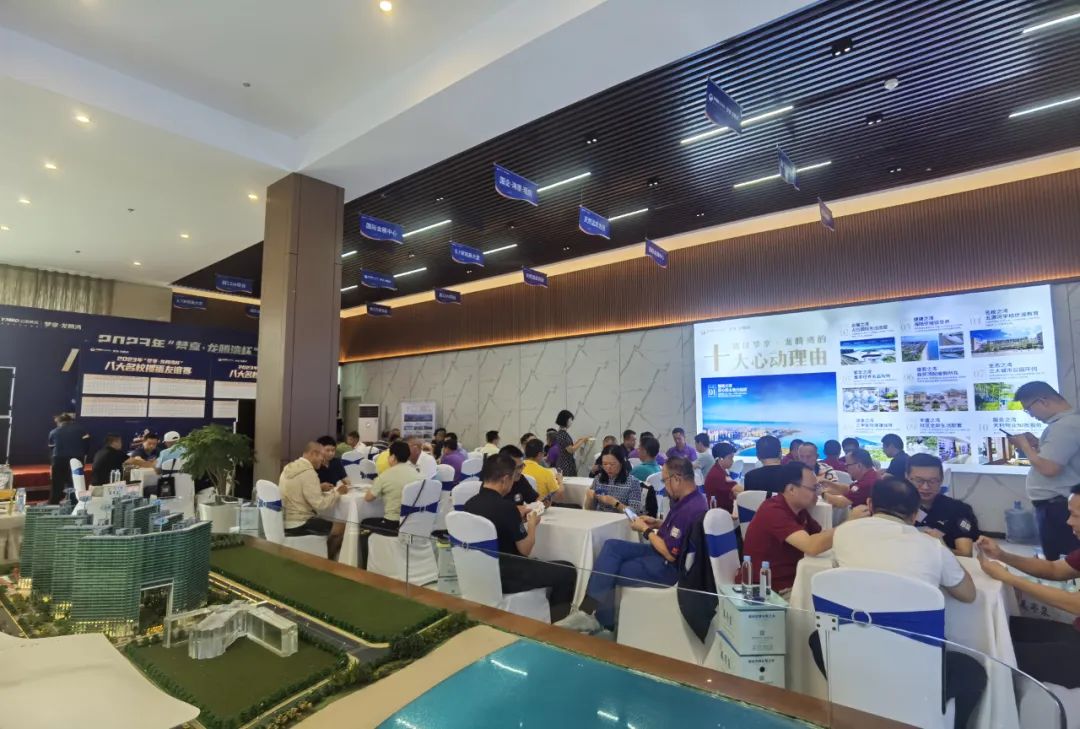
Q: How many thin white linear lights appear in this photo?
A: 11